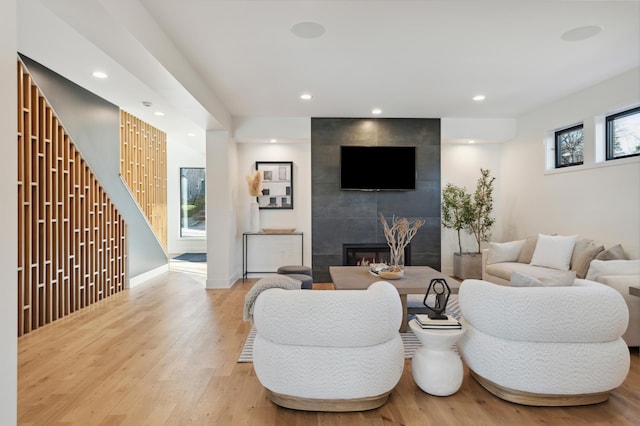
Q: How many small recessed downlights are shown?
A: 8